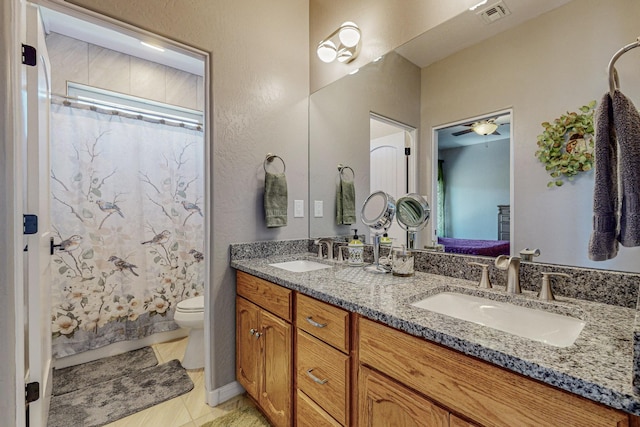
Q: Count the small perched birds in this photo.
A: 6